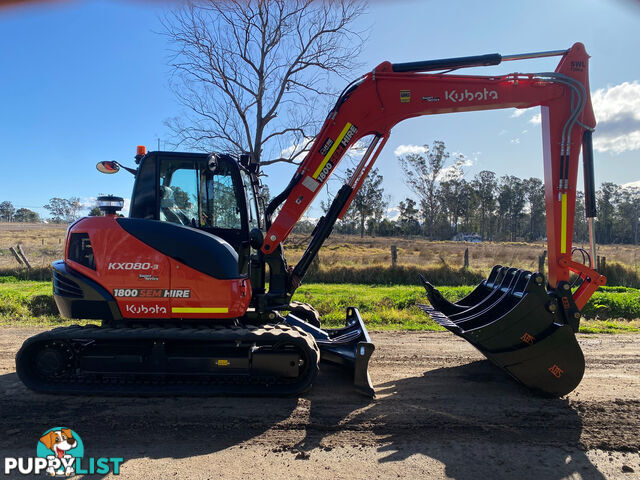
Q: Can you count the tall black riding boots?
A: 0